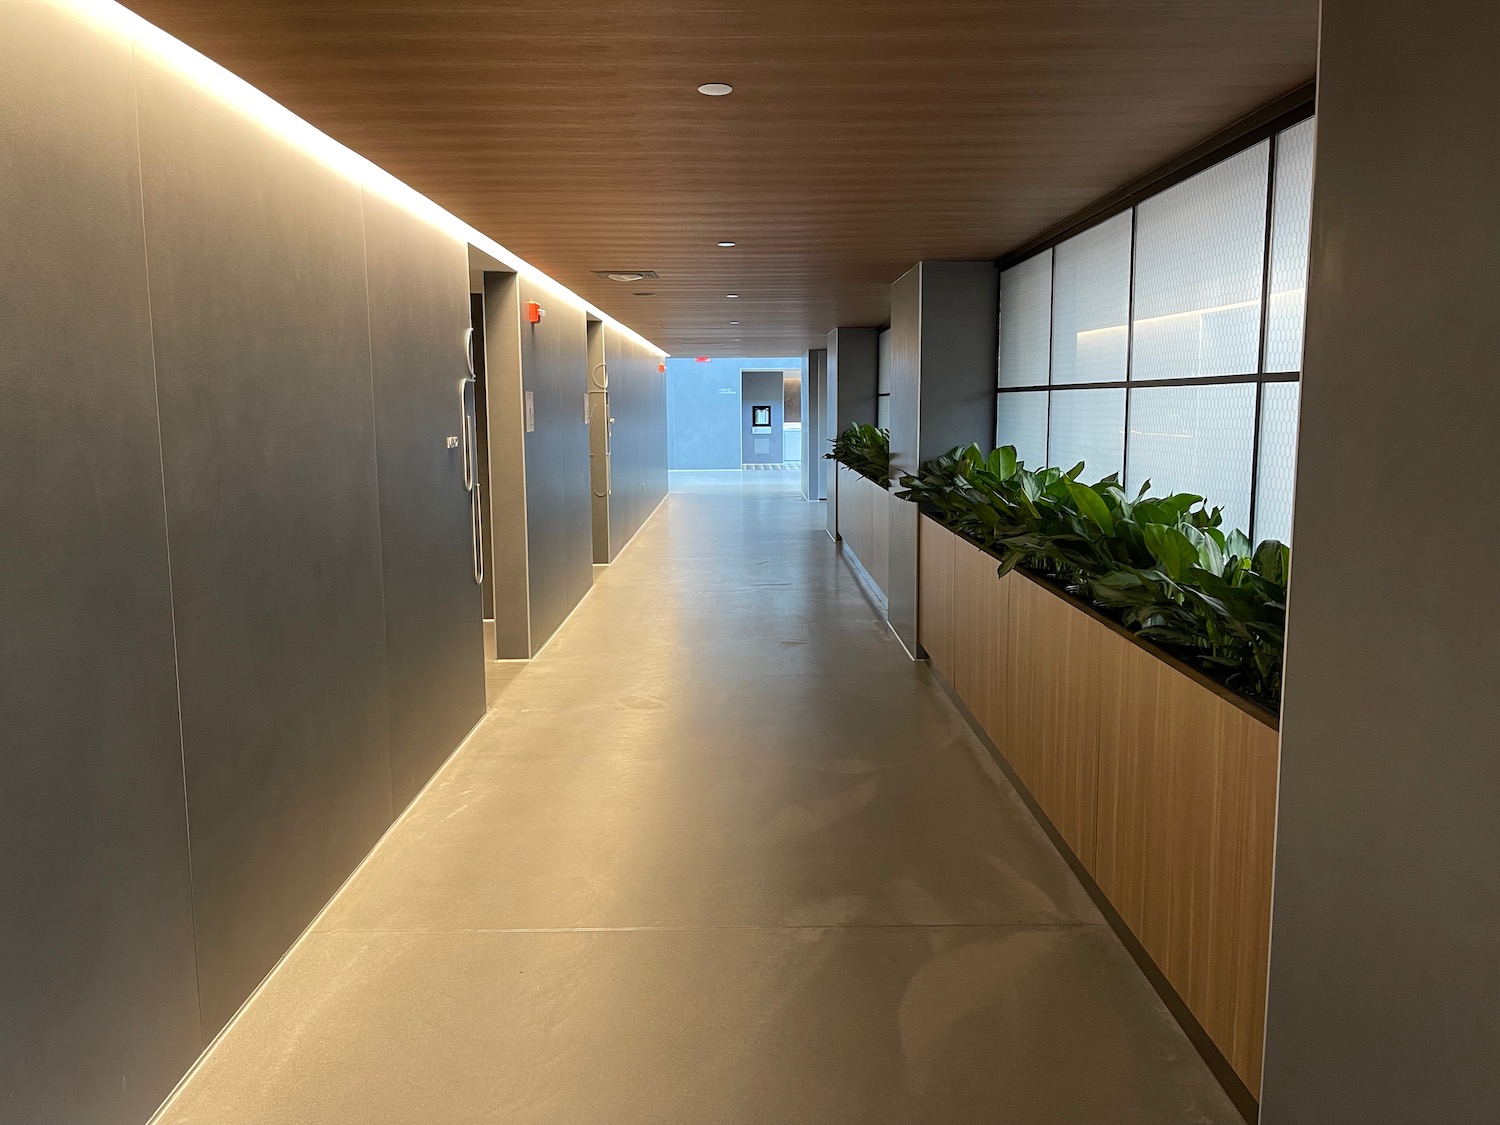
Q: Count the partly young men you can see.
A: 0